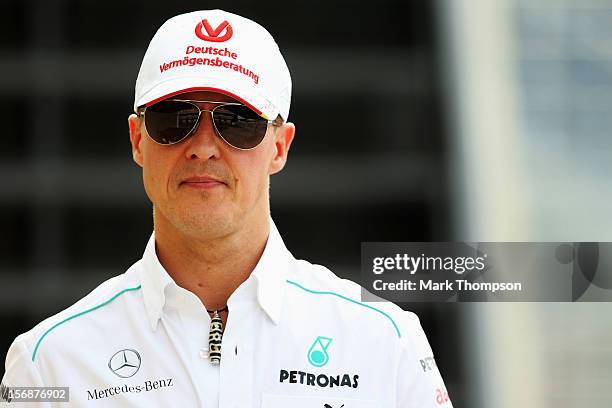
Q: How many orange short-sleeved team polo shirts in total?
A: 0